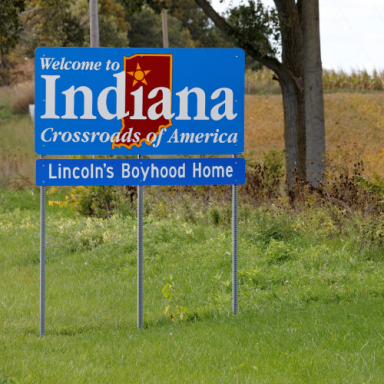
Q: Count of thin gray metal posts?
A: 3